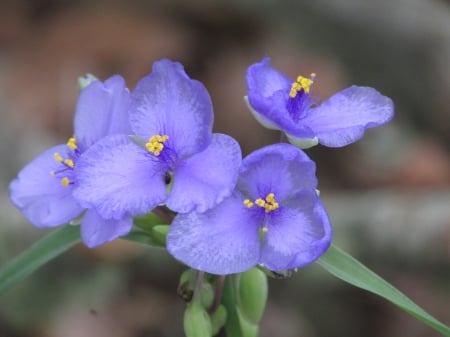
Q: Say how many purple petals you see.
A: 12